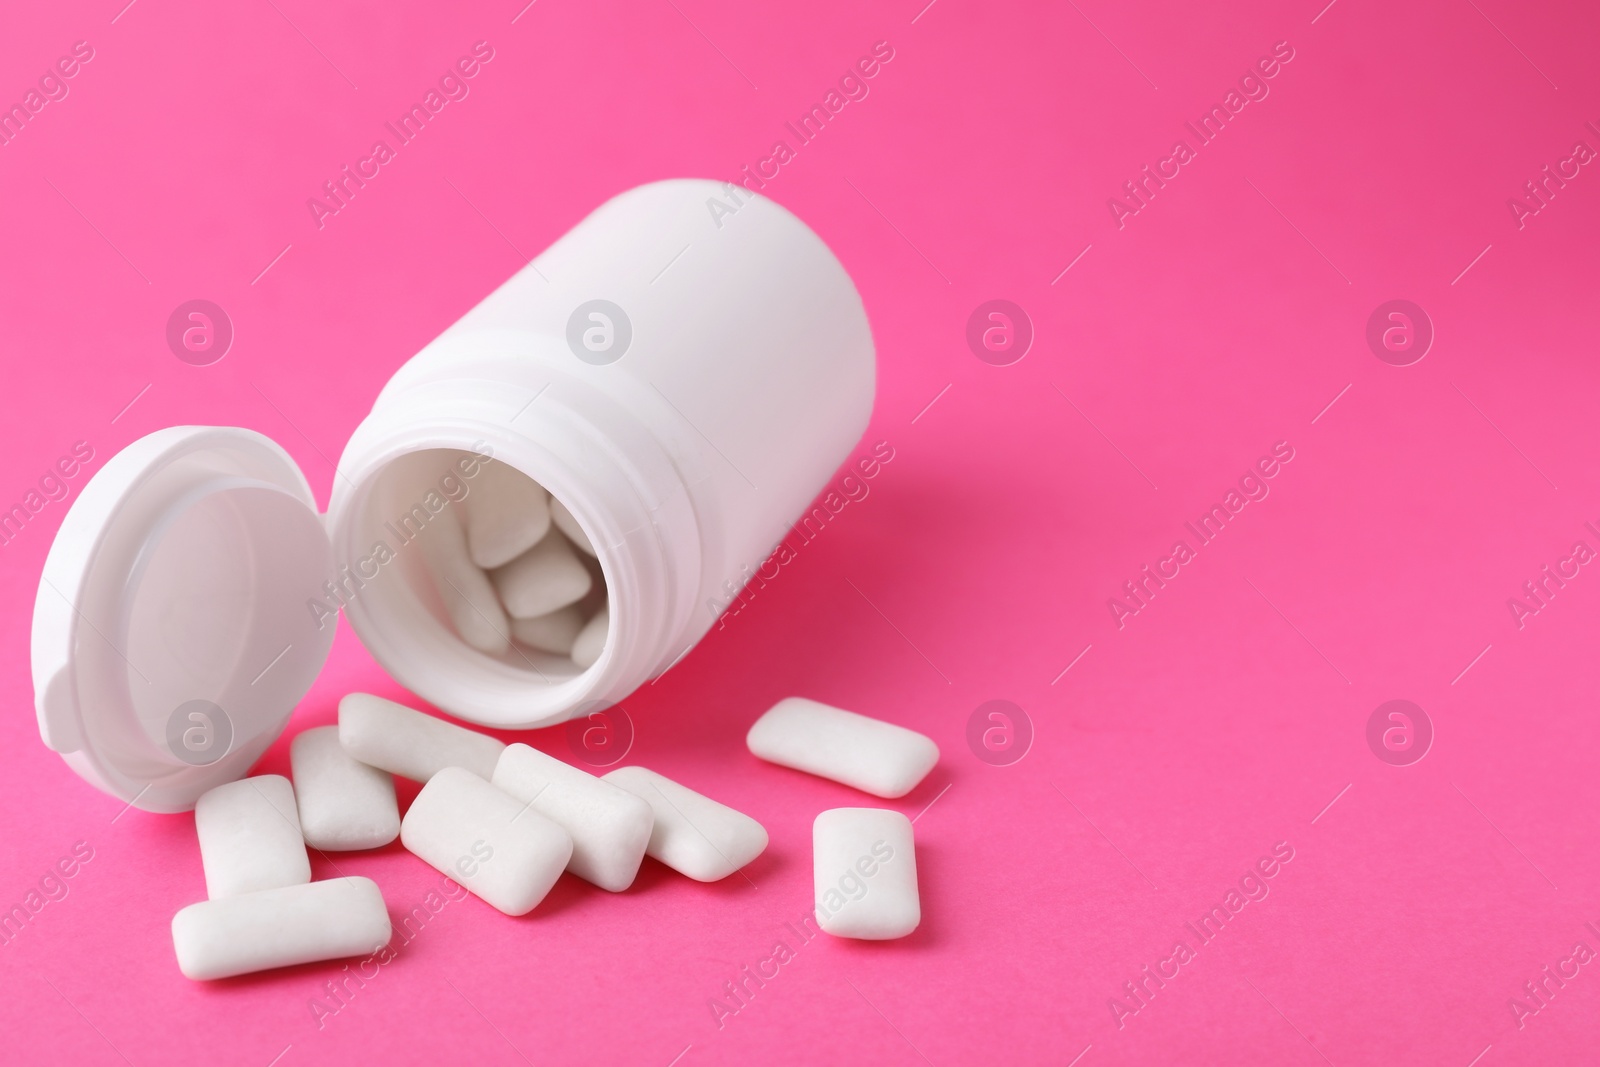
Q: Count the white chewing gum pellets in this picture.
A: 15